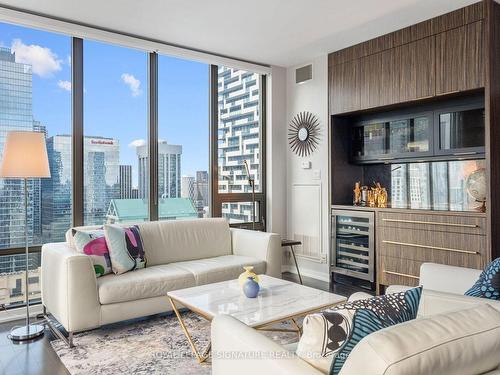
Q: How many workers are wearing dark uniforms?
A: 0